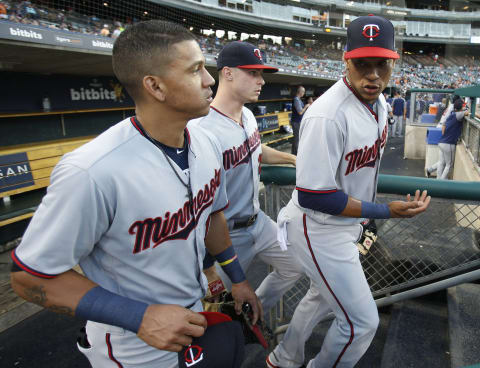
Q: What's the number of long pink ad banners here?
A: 0